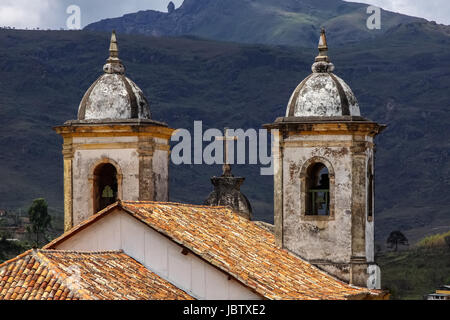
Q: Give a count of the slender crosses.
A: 1